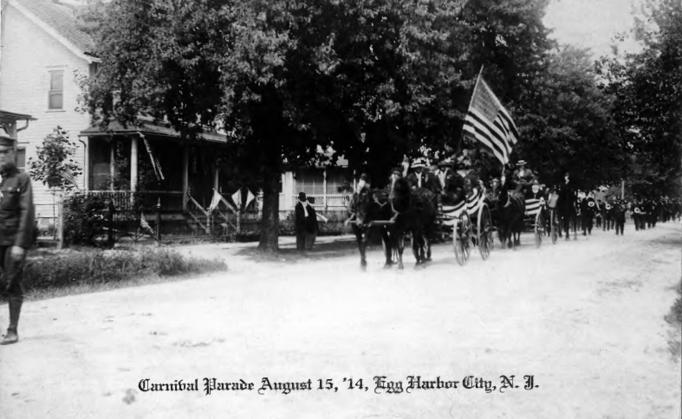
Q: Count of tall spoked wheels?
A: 4